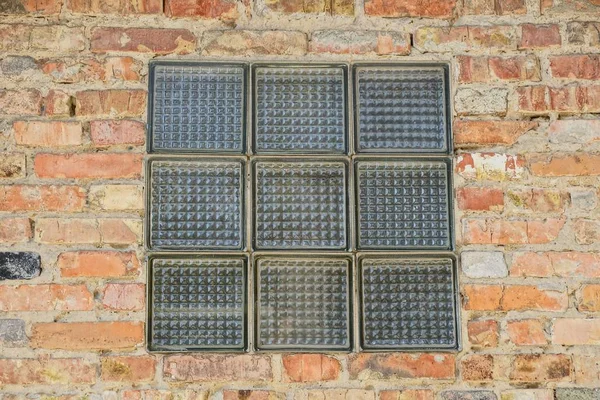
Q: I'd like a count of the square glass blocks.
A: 9